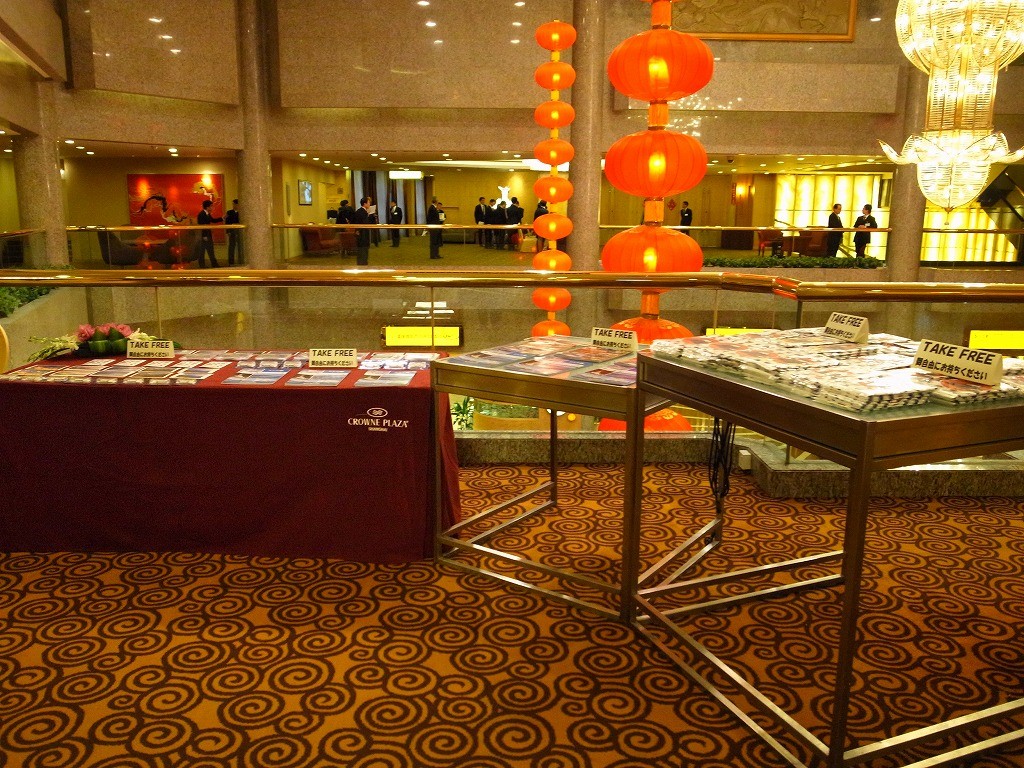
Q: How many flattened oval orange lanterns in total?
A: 14